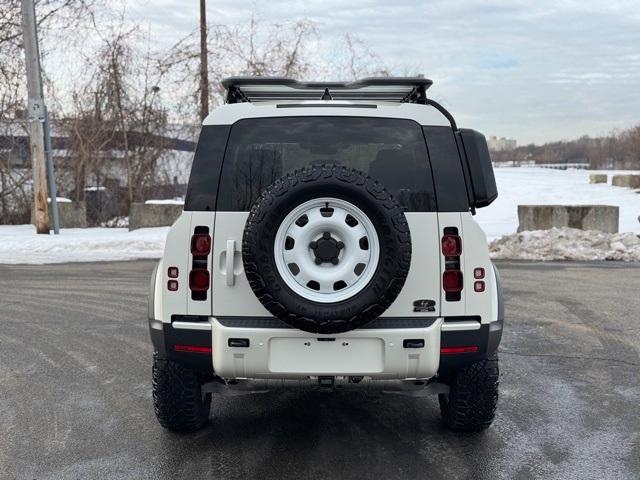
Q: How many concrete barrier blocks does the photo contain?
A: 5